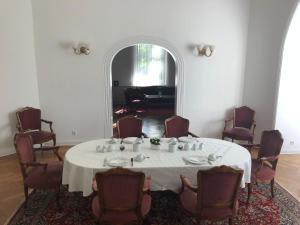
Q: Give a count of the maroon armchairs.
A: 8